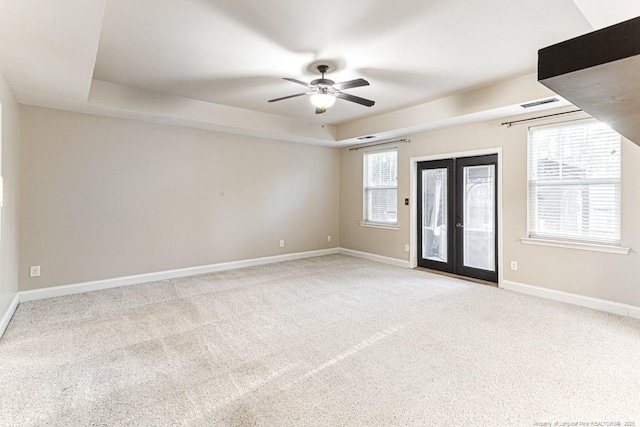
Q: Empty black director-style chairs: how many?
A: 0